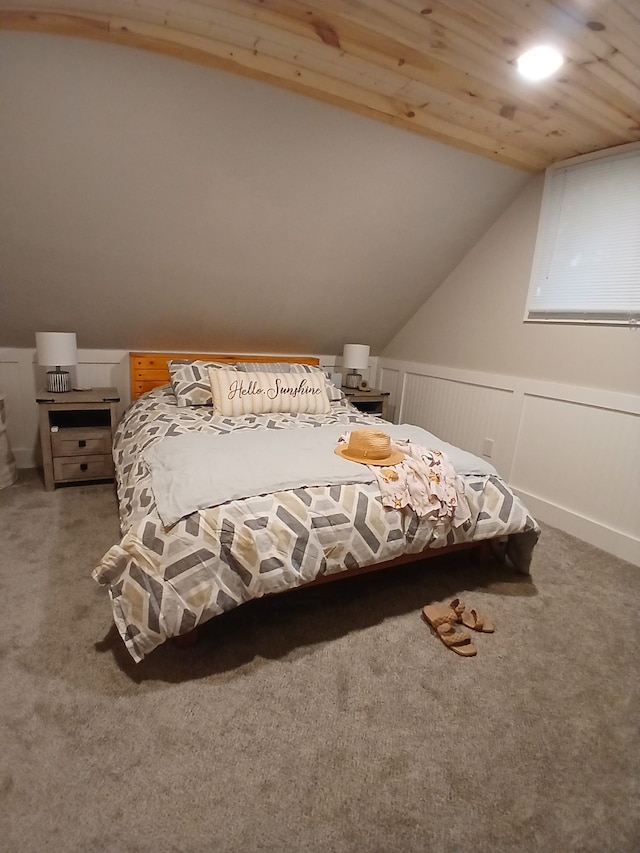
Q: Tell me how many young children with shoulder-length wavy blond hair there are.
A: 0